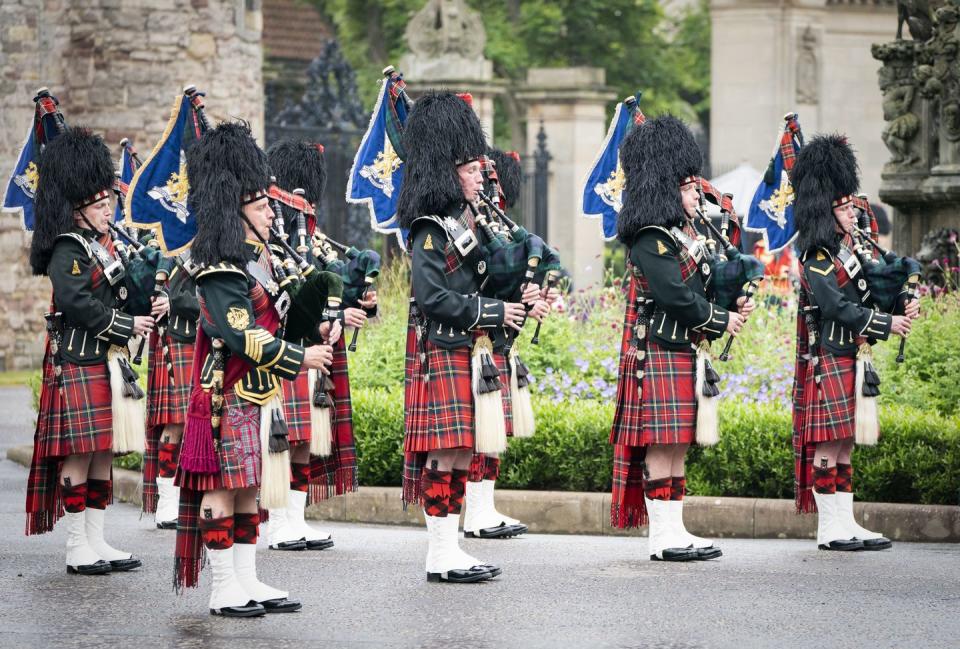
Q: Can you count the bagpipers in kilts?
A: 8